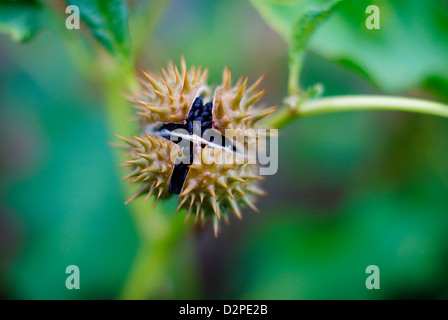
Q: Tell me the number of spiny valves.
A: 4